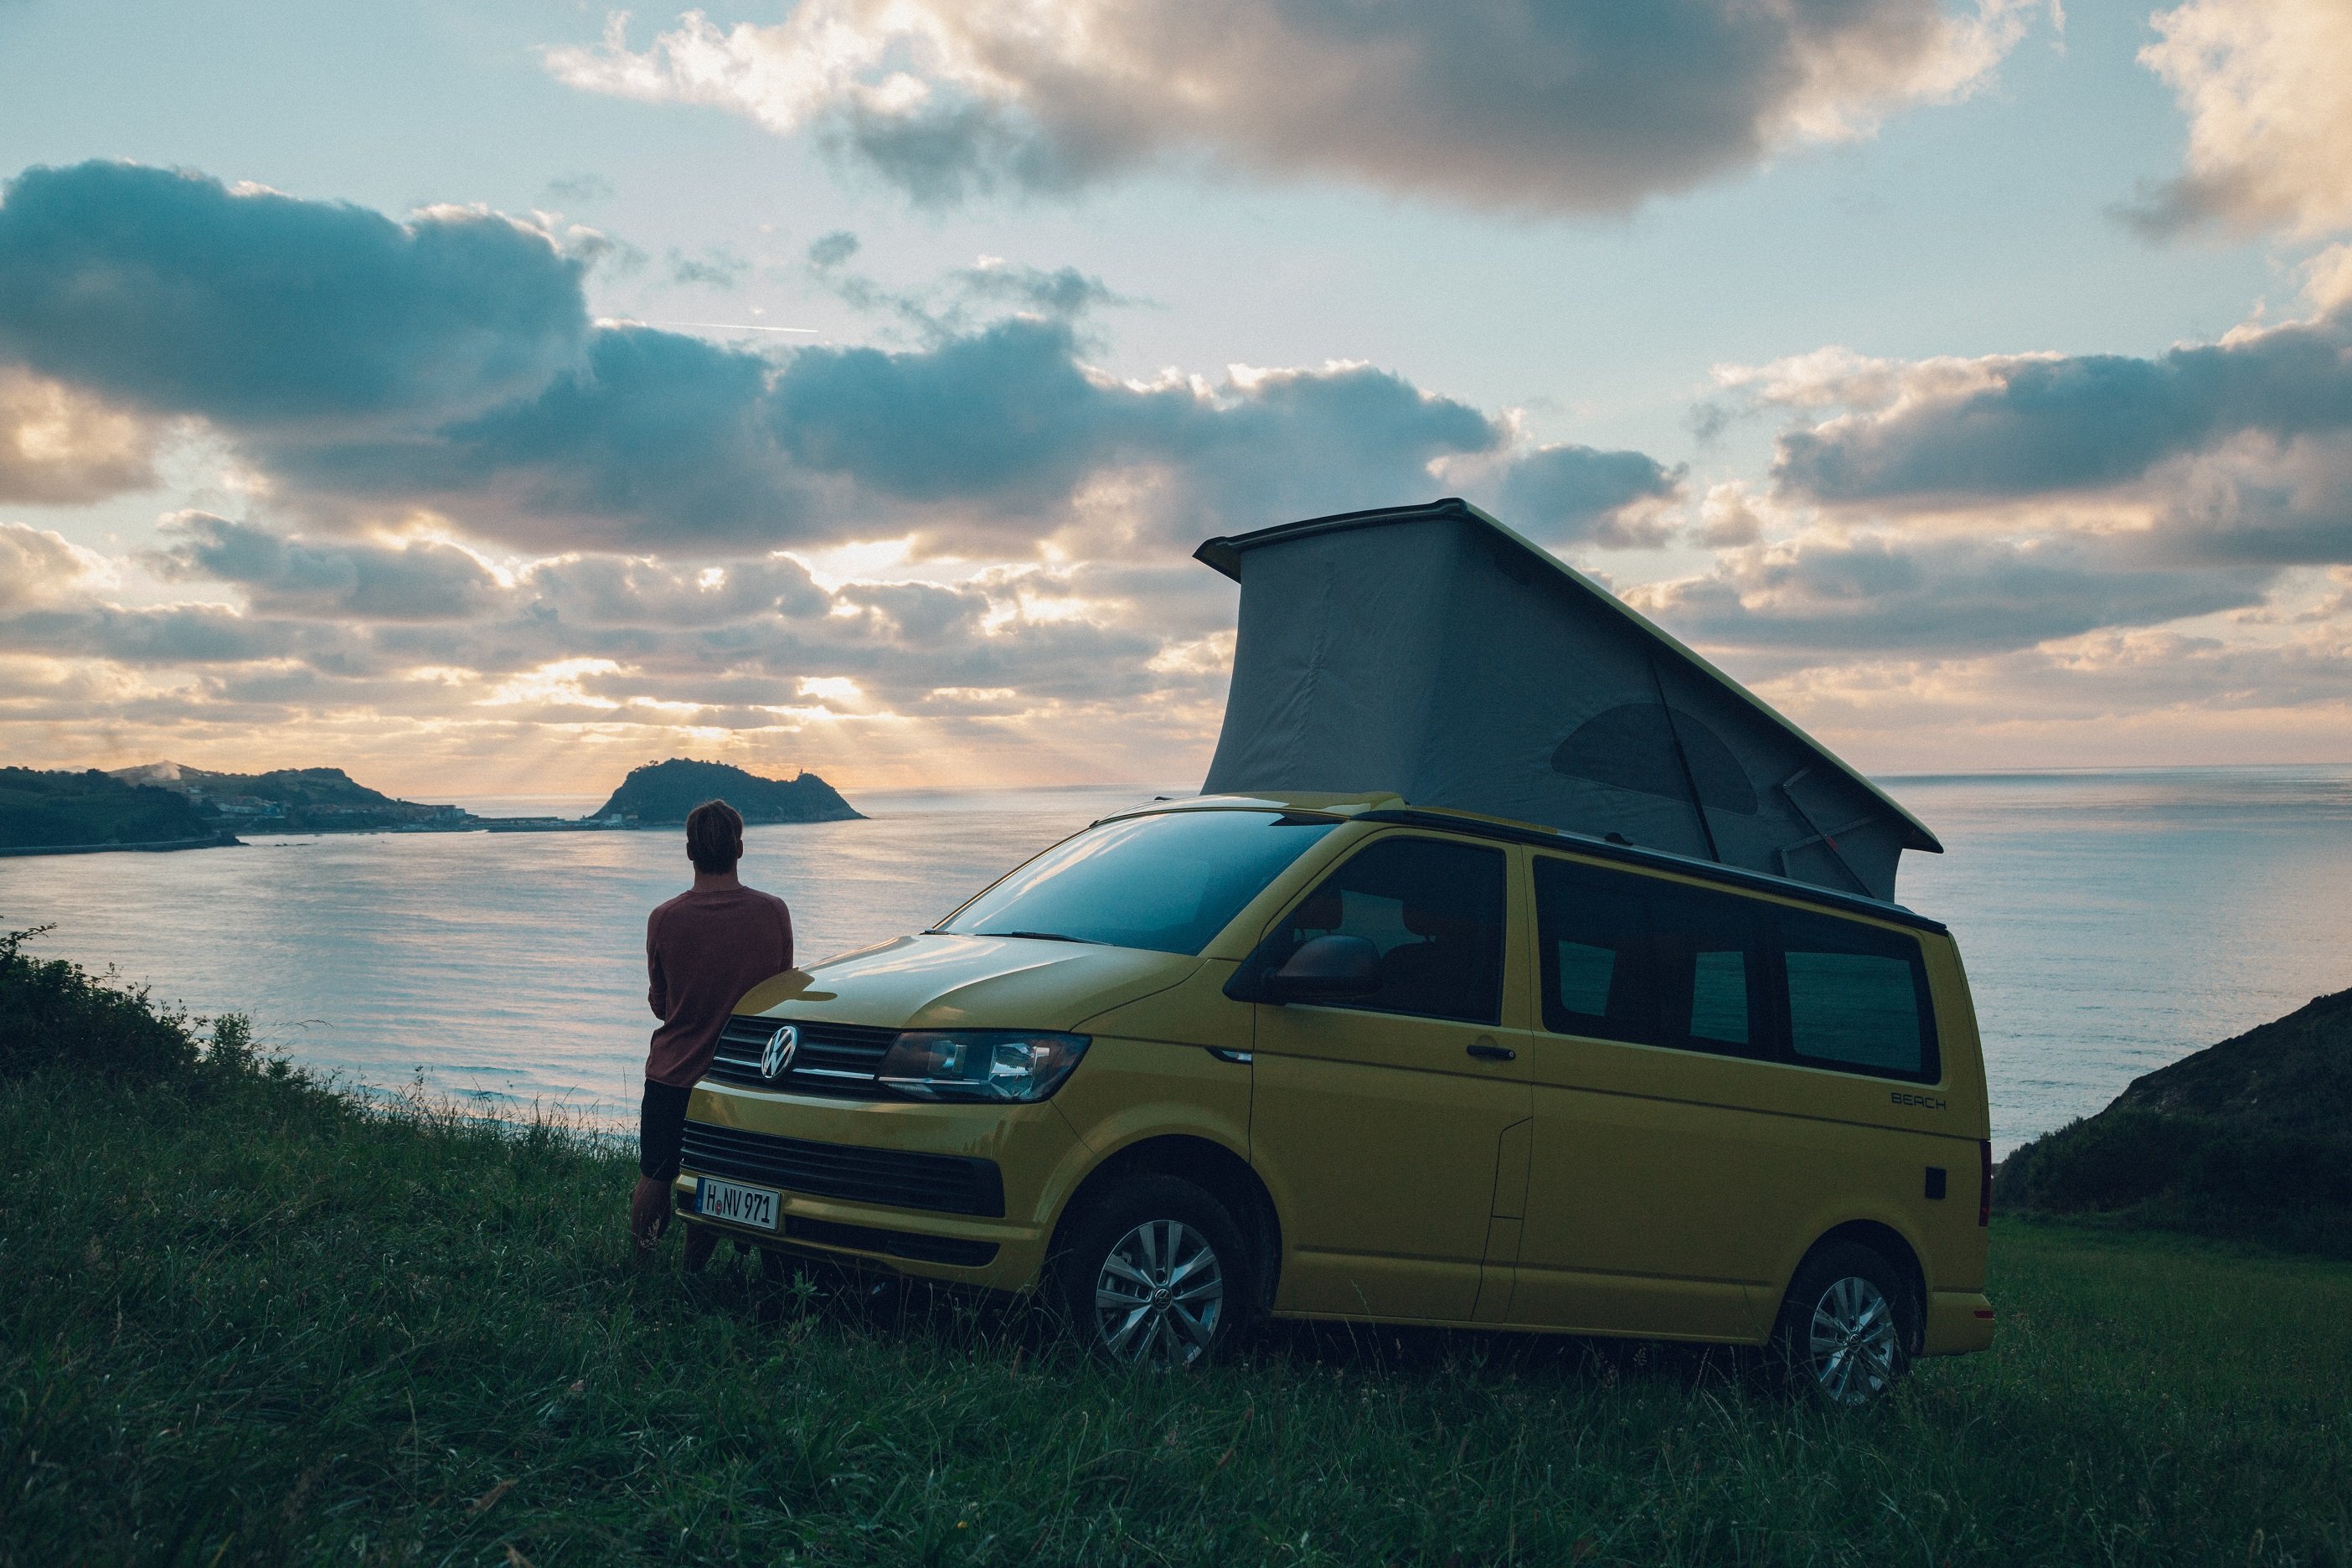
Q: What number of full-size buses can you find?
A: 0